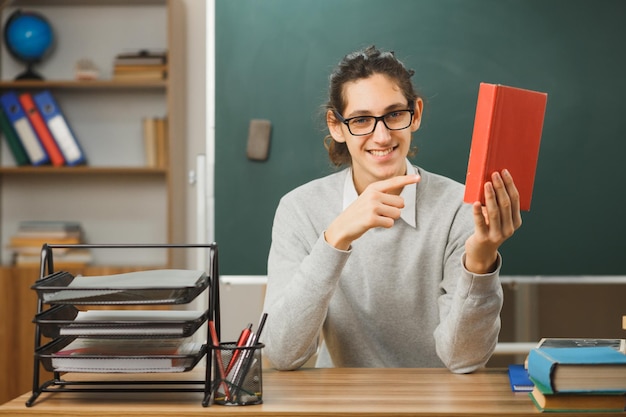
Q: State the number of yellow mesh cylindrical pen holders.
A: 0